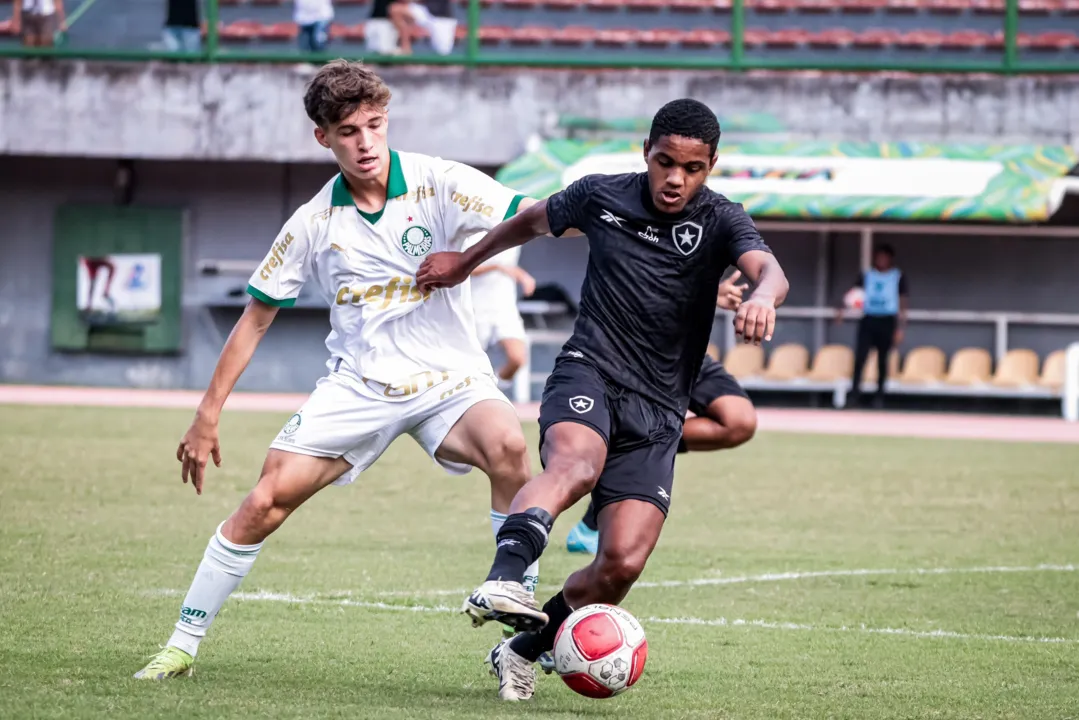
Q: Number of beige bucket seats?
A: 9